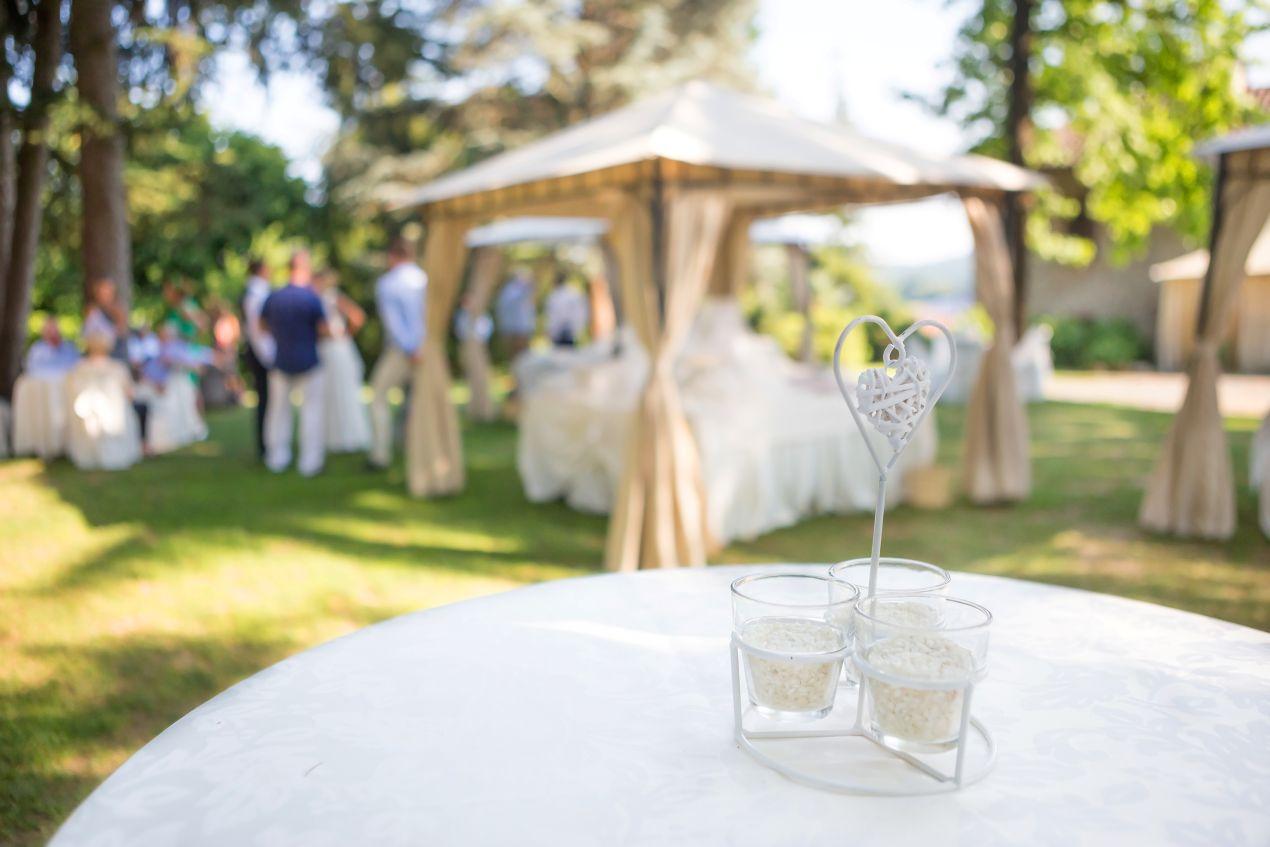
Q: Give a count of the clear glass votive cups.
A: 3